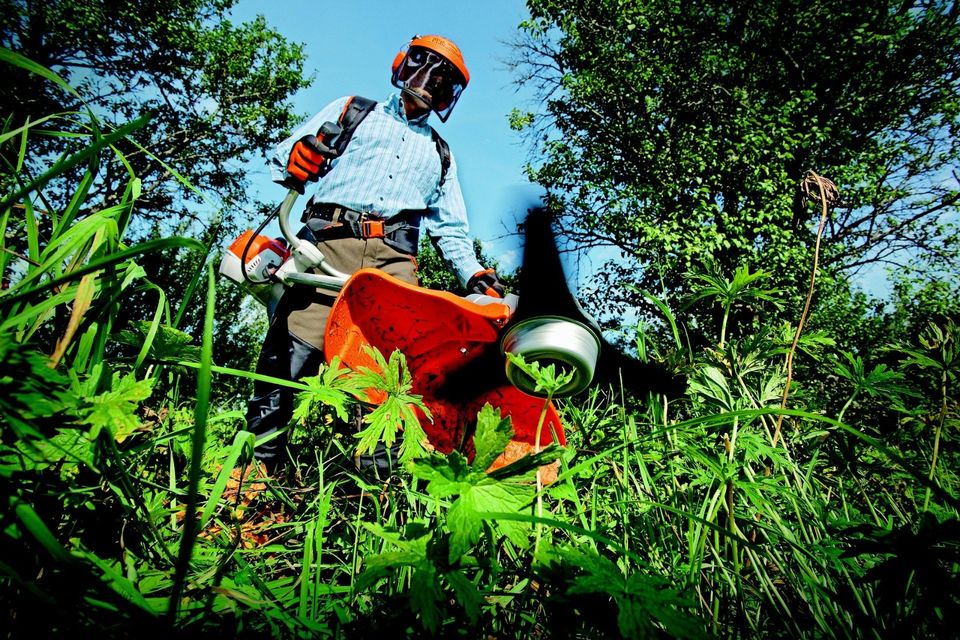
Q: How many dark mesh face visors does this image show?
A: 1